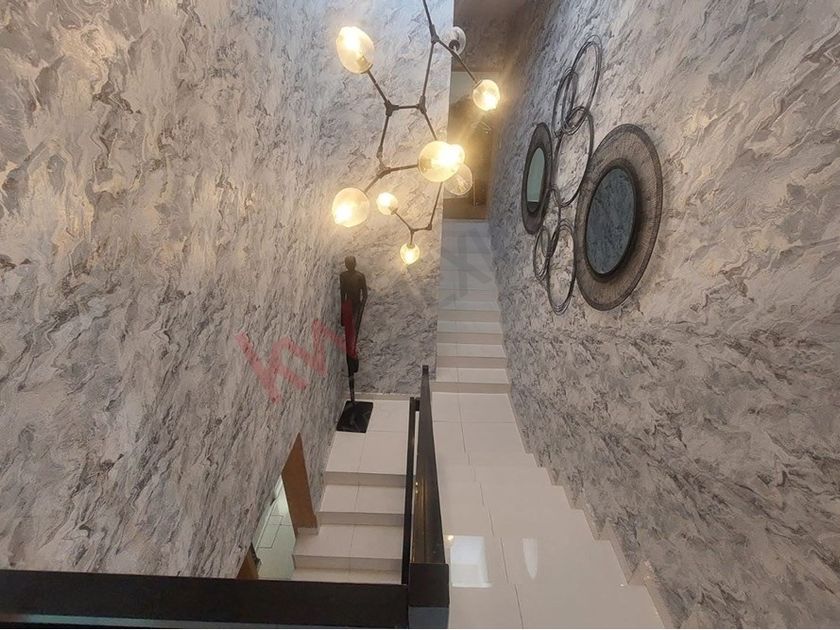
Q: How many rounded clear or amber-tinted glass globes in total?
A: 9